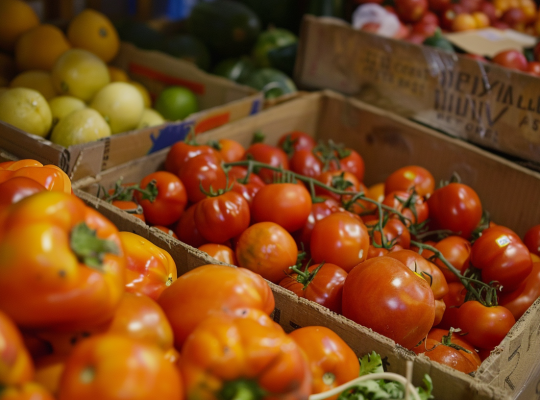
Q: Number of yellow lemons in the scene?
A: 6